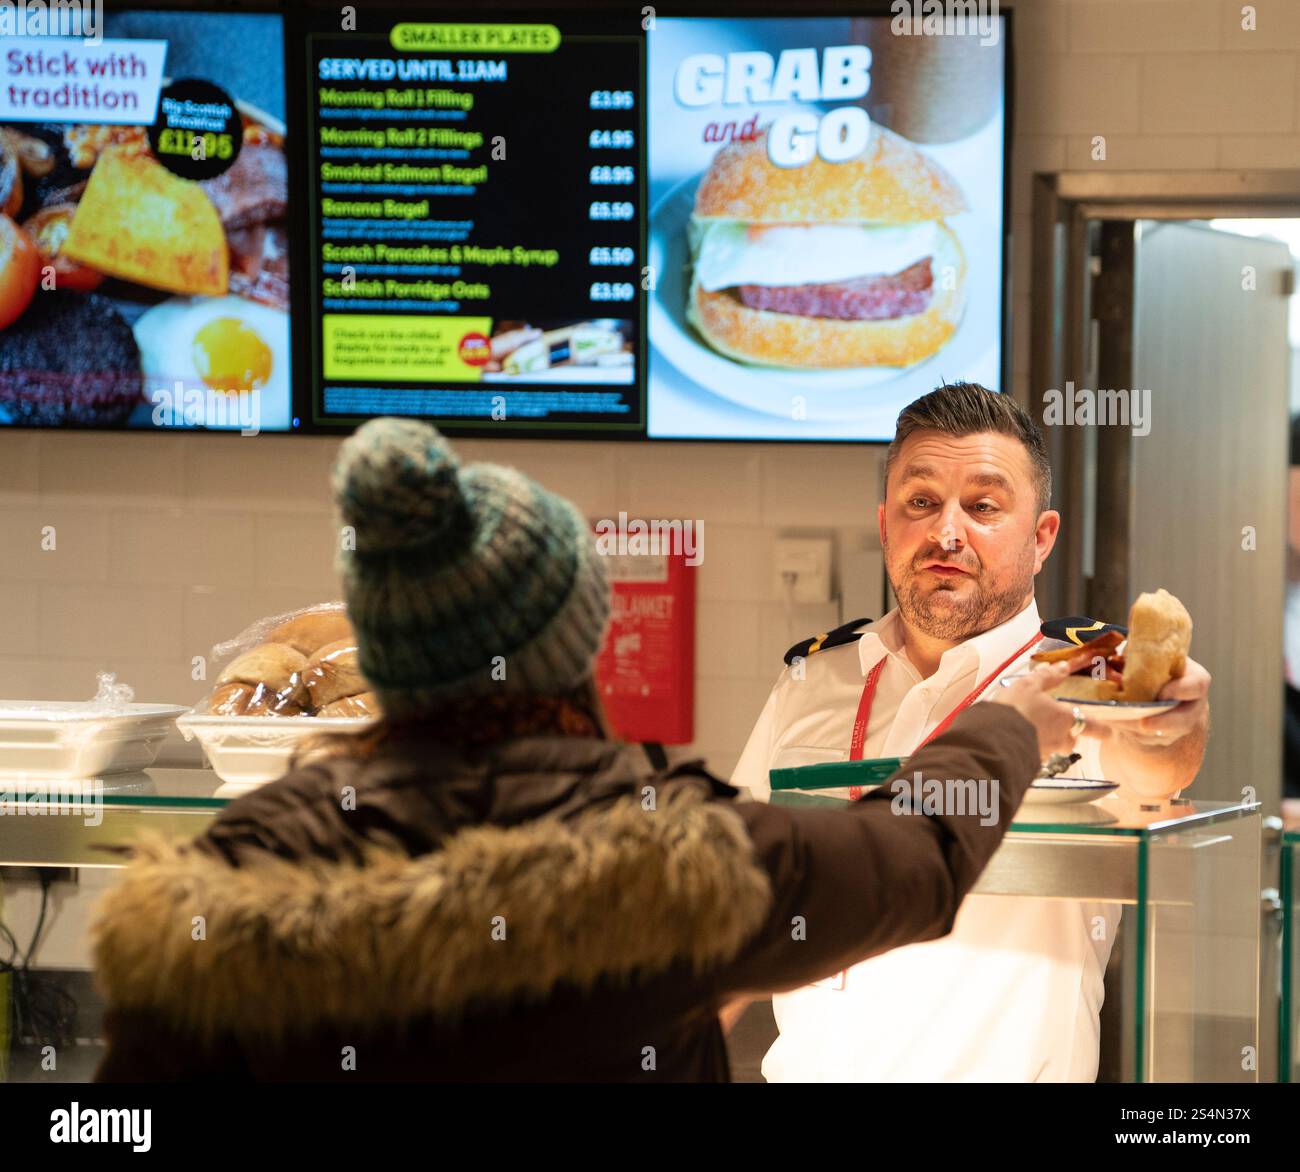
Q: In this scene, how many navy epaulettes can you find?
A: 2